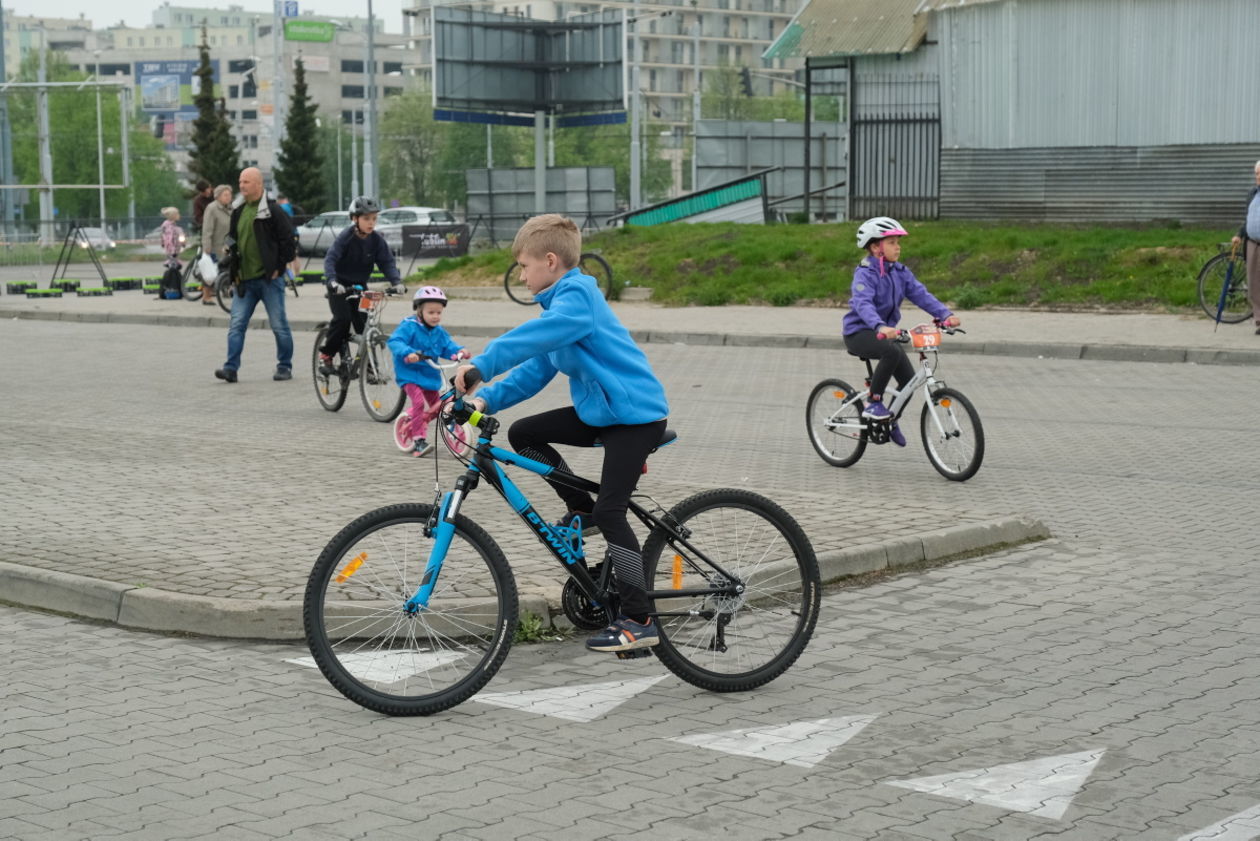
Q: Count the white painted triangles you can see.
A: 5